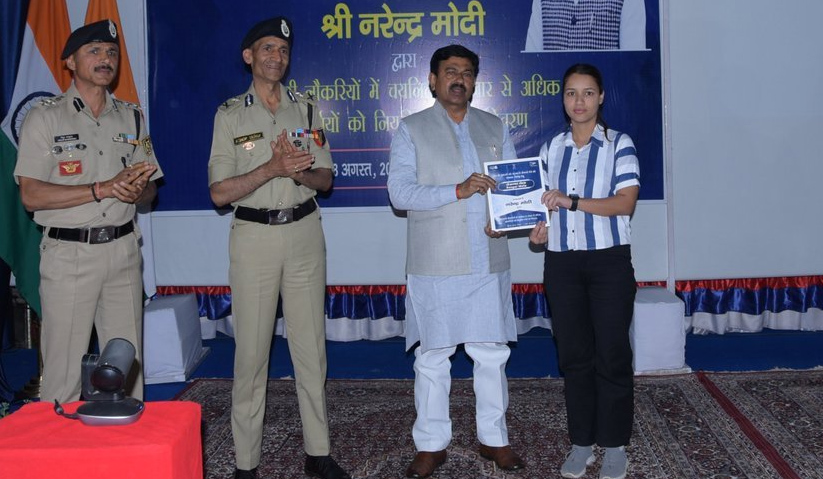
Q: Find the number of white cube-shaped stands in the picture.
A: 2